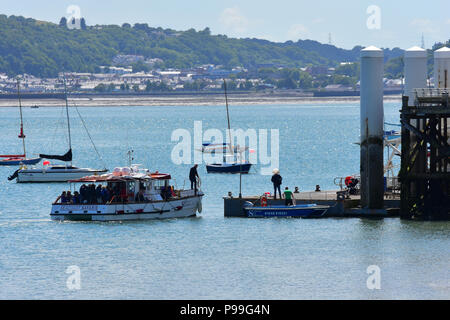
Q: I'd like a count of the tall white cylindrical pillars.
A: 3